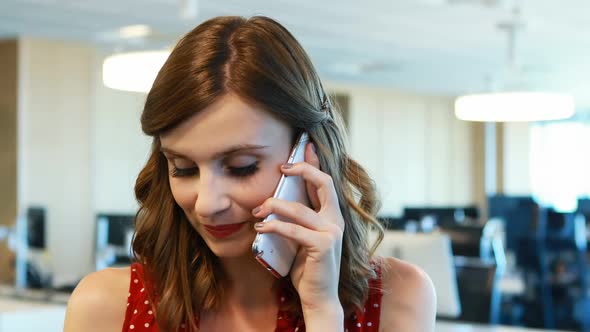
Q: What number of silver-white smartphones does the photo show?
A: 1